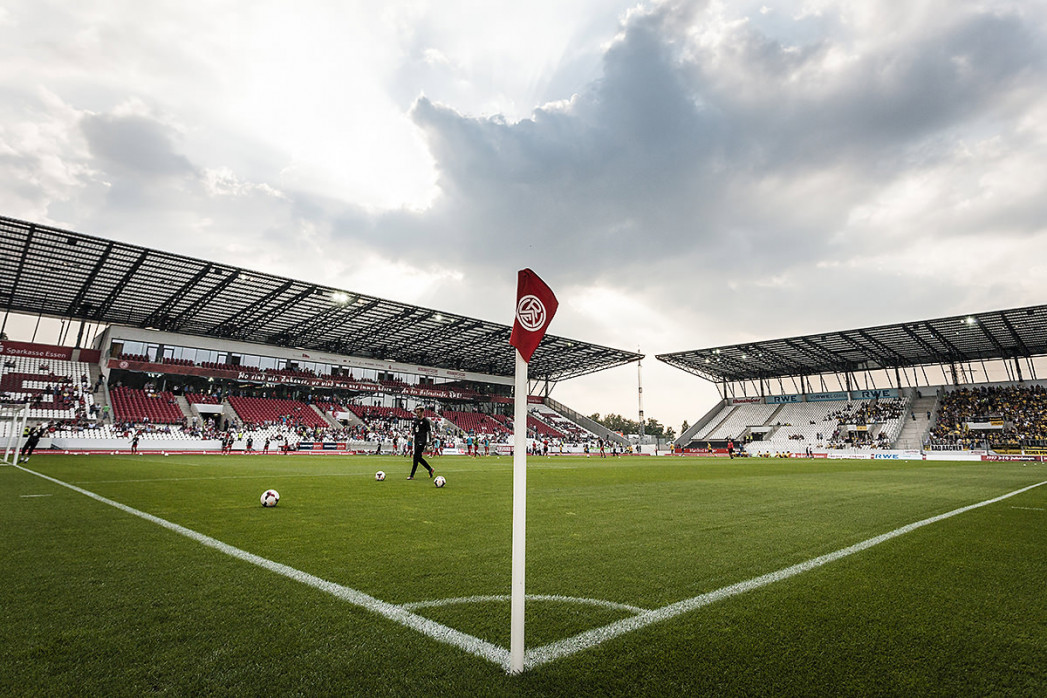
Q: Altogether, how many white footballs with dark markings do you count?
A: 3